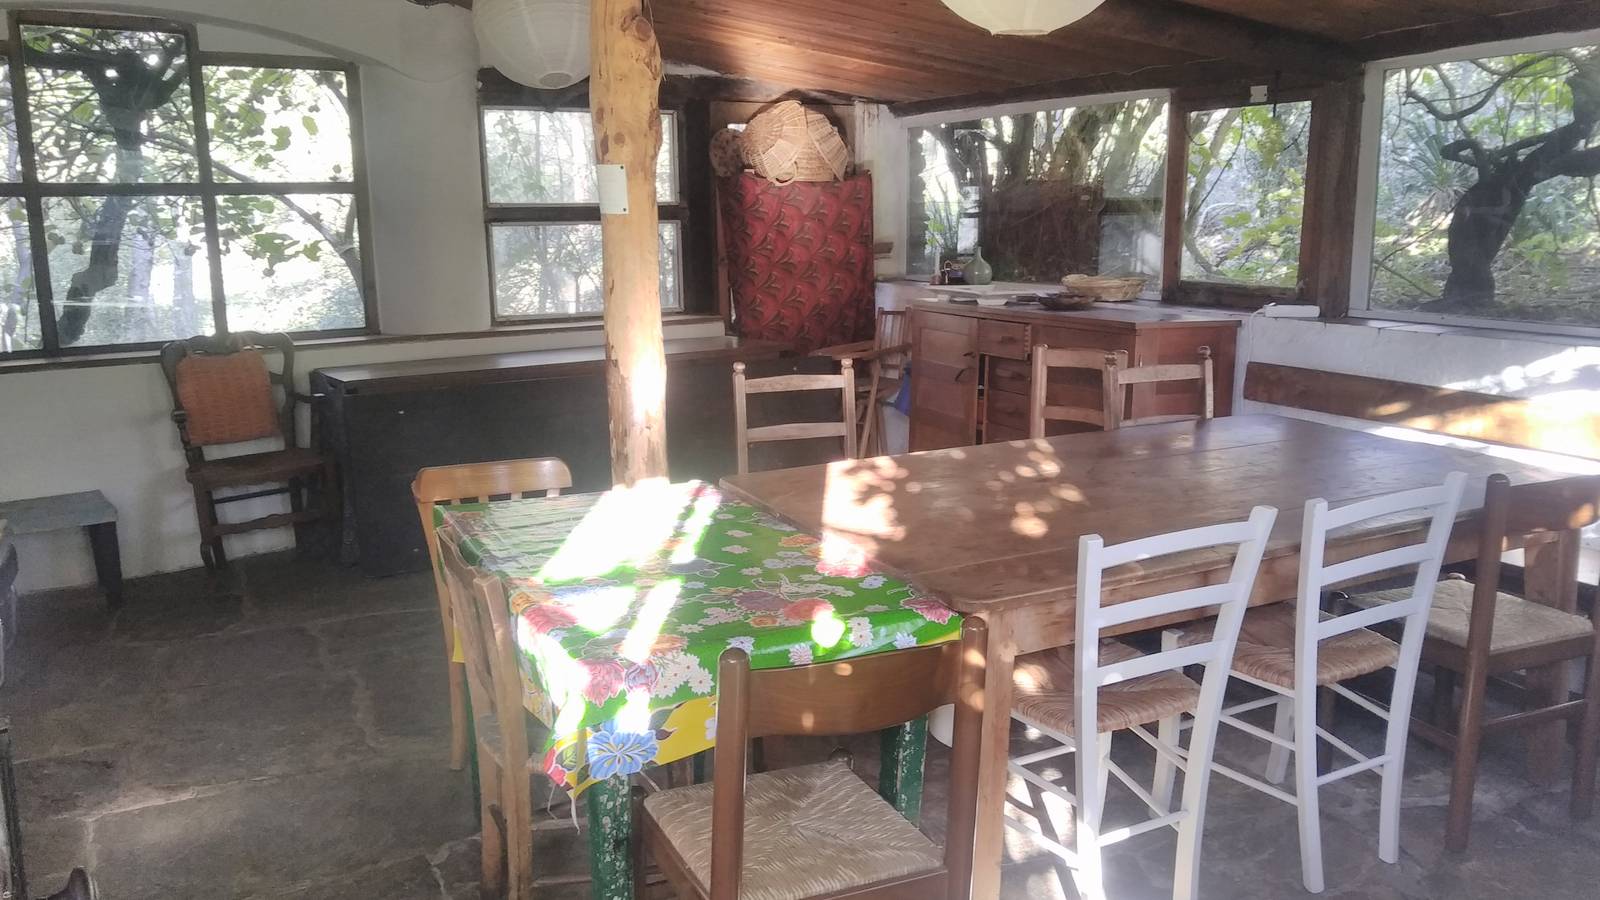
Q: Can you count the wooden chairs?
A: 11